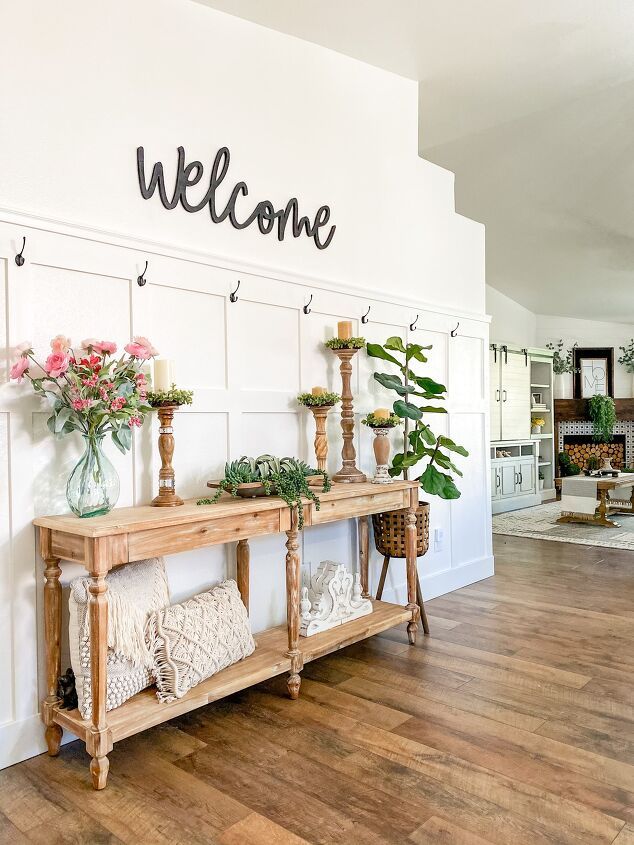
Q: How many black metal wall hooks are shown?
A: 7